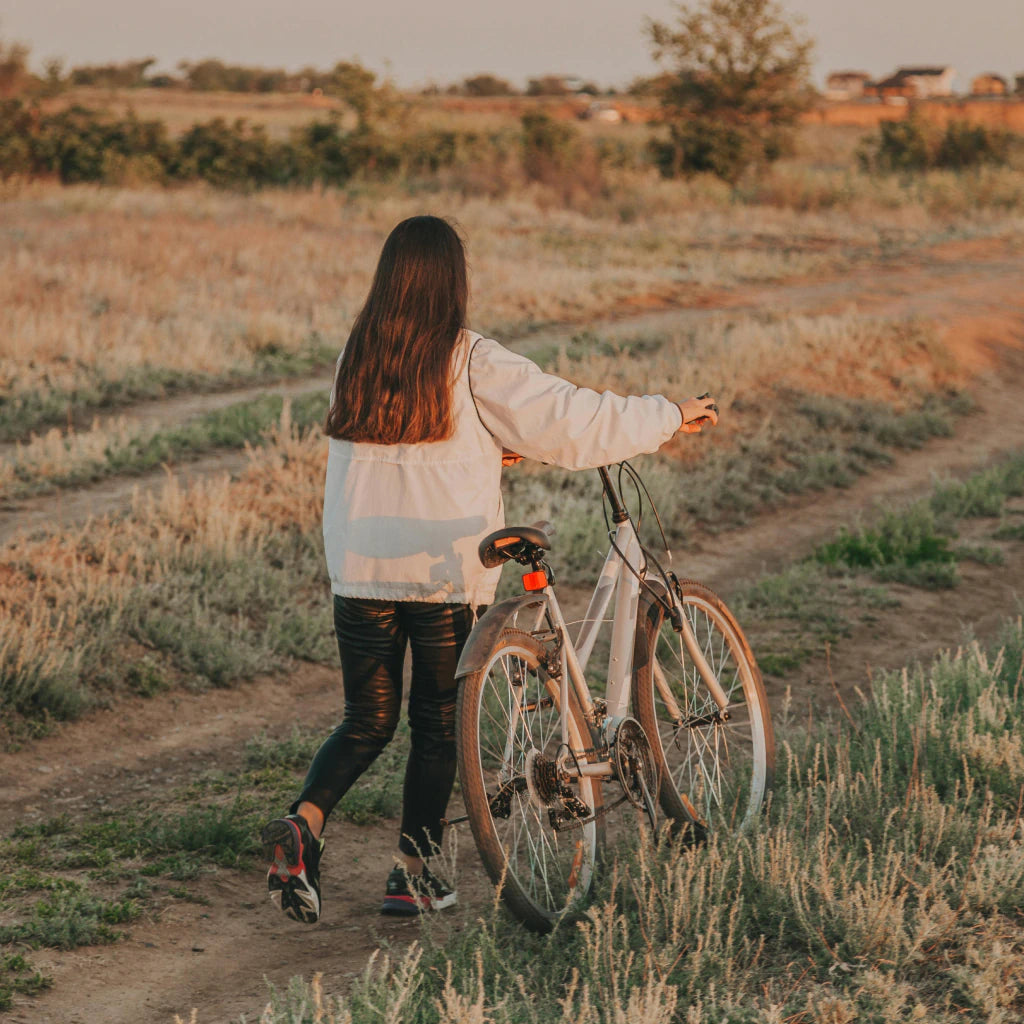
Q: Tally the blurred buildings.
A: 3